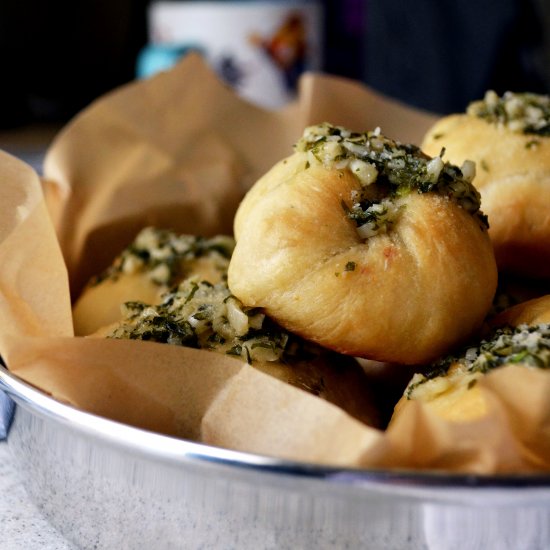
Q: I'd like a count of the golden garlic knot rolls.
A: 5